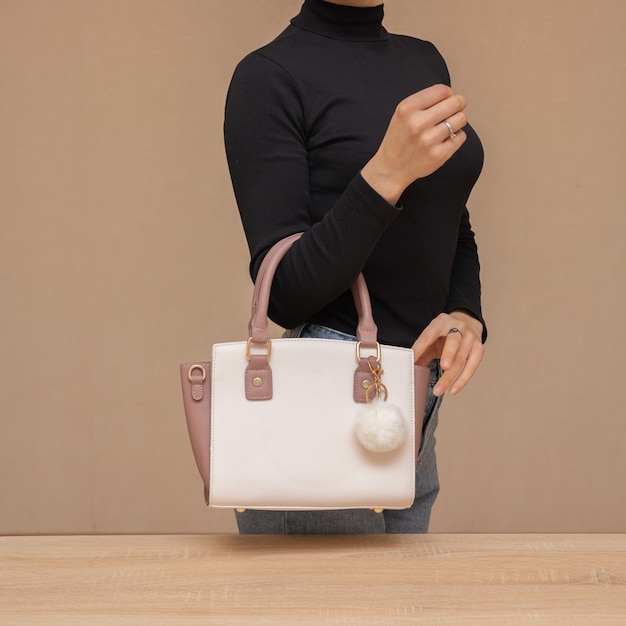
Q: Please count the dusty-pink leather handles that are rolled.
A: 2